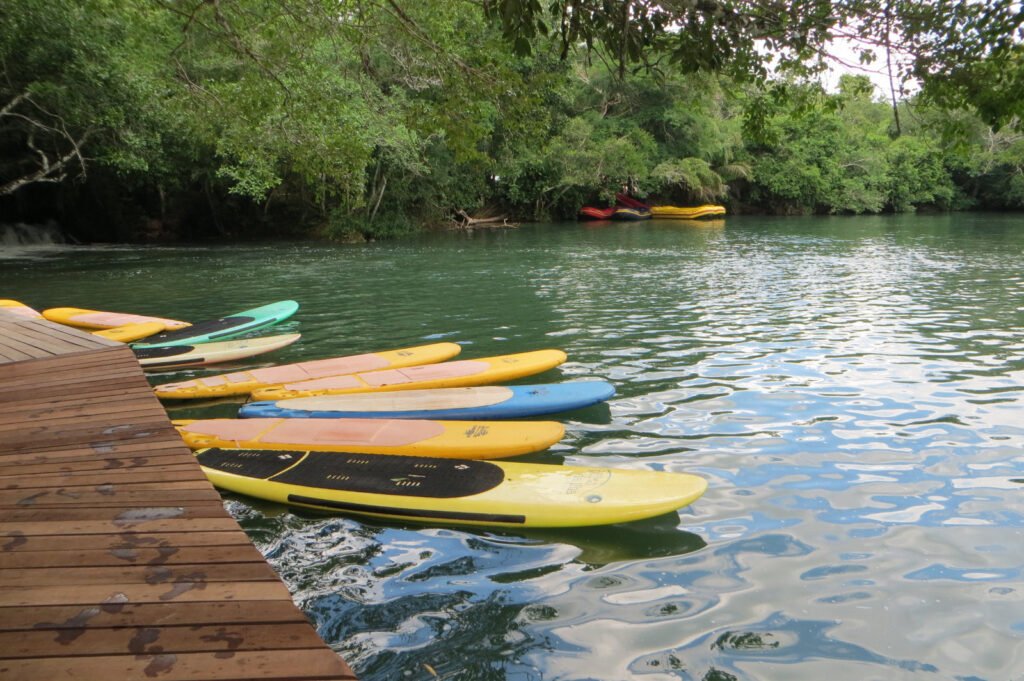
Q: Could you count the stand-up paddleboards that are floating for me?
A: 10